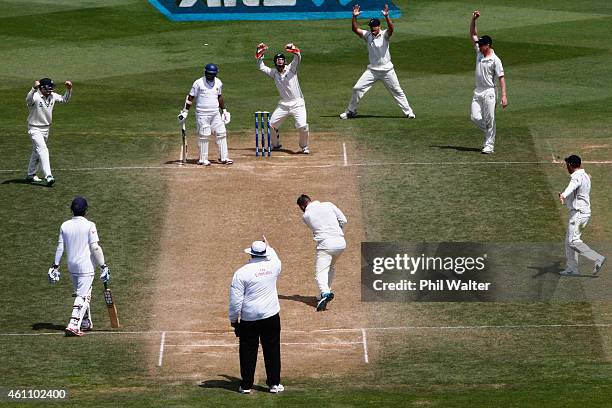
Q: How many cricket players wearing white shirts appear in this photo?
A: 8